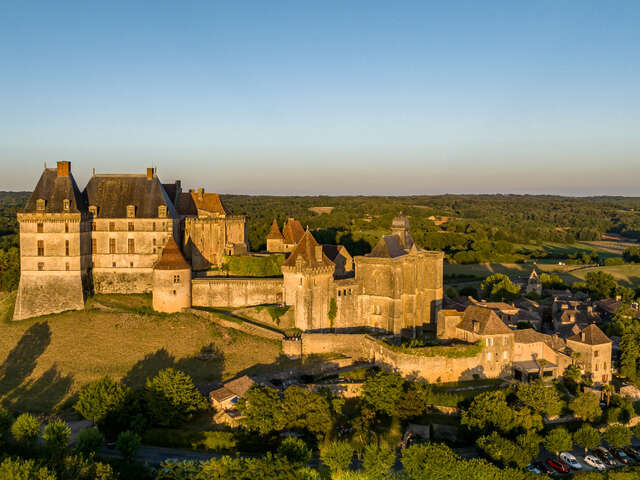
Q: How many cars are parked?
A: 8